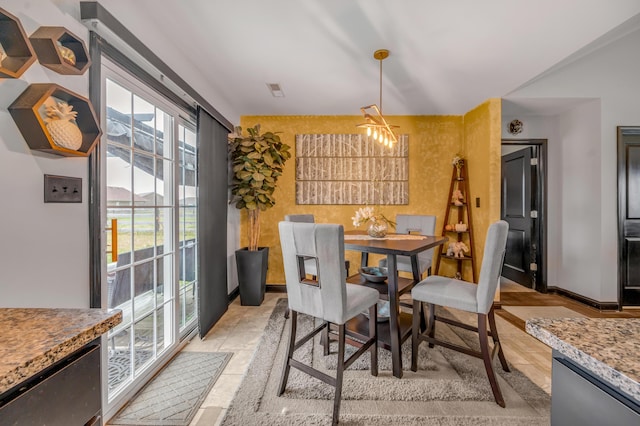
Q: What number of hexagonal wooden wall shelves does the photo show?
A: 3